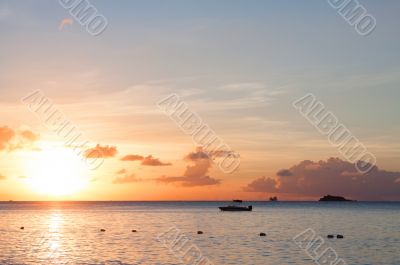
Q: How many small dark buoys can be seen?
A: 7